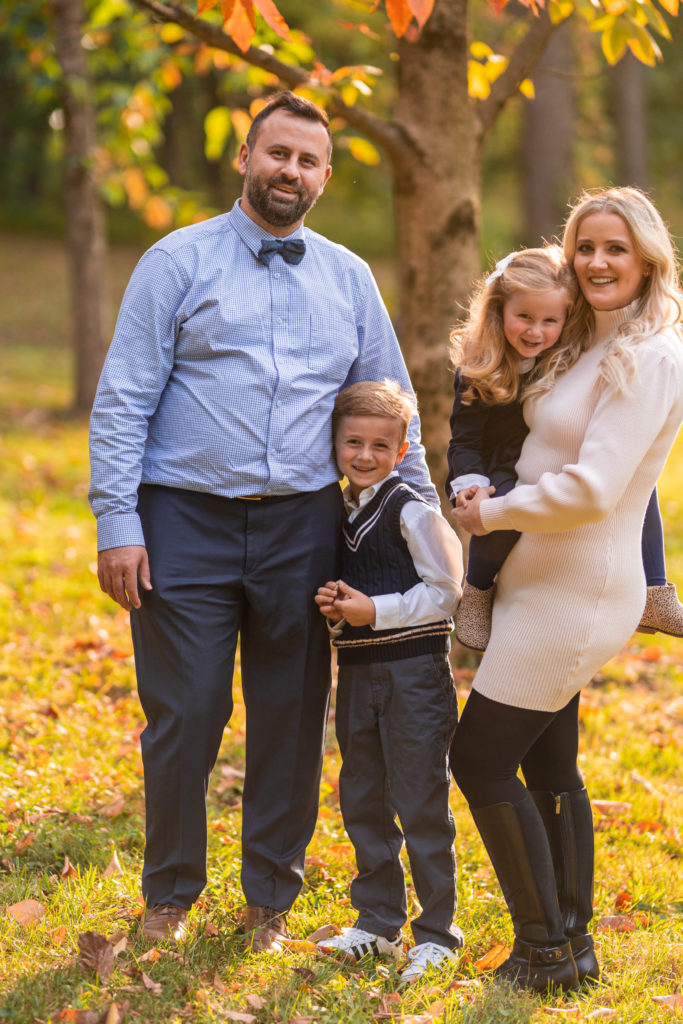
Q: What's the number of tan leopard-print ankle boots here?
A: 2